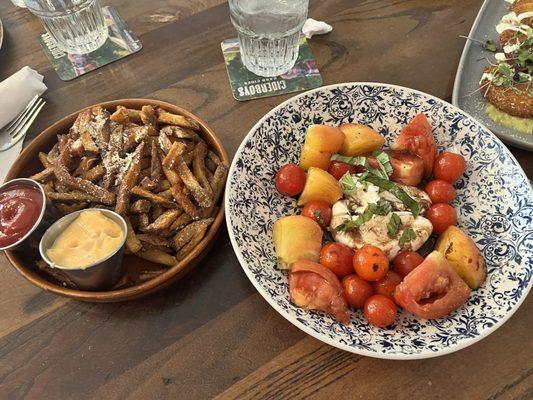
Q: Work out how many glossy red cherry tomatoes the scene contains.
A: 12